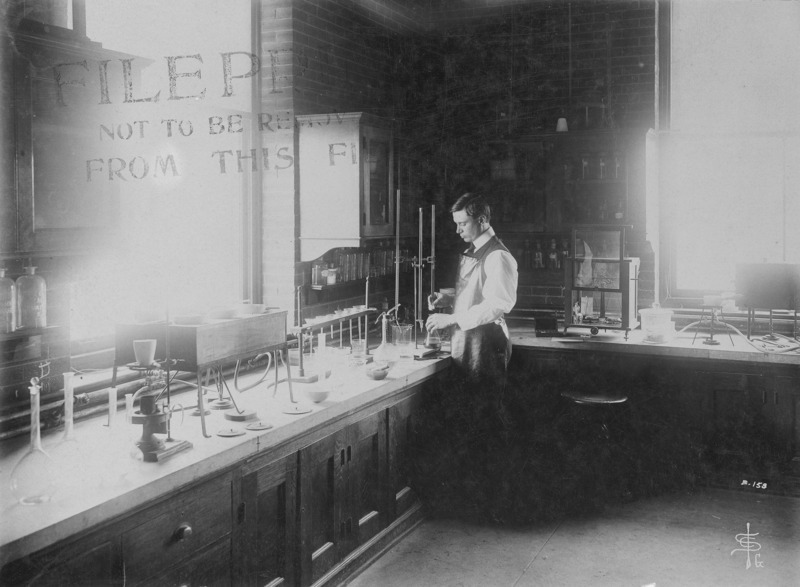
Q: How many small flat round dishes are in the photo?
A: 3